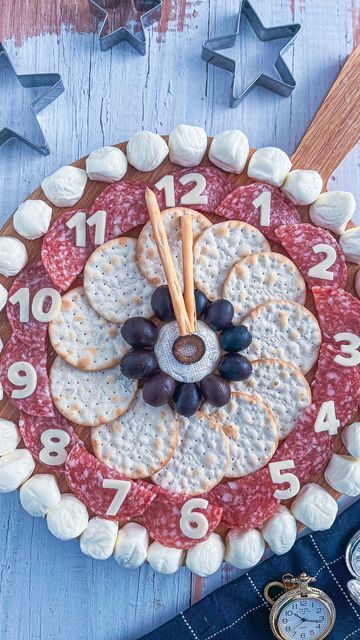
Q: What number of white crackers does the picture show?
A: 11